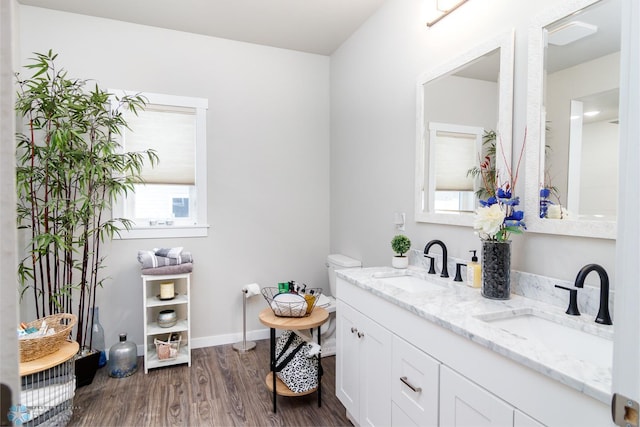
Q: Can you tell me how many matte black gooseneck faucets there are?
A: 2